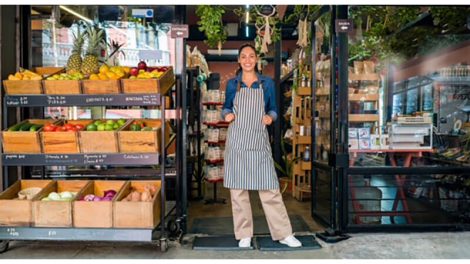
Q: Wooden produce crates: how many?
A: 12